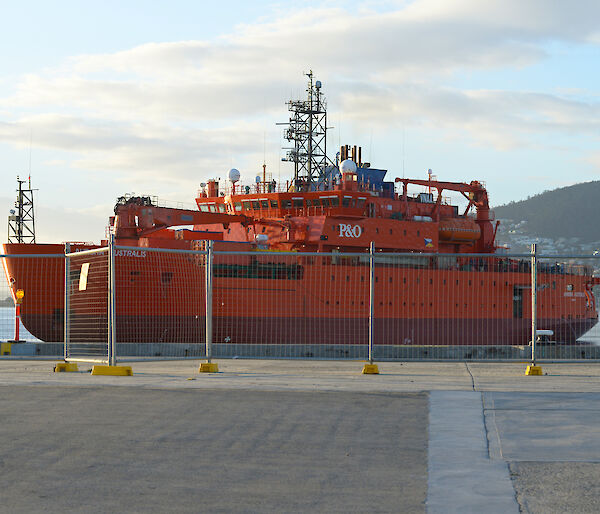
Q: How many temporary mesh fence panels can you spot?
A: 6